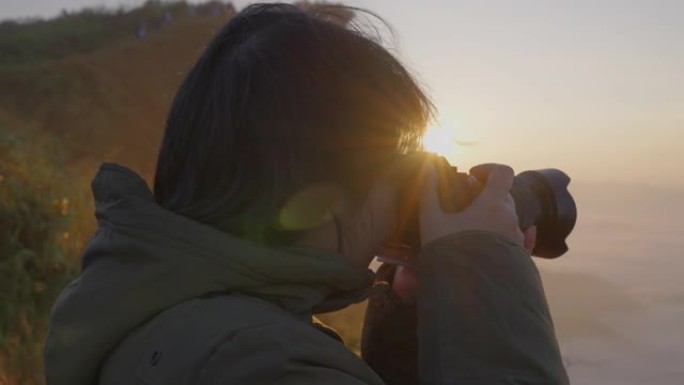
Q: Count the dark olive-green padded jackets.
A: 1